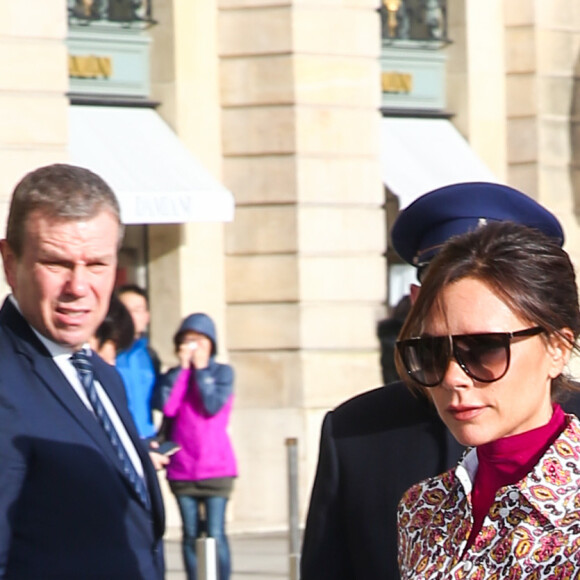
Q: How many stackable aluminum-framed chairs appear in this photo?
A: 0